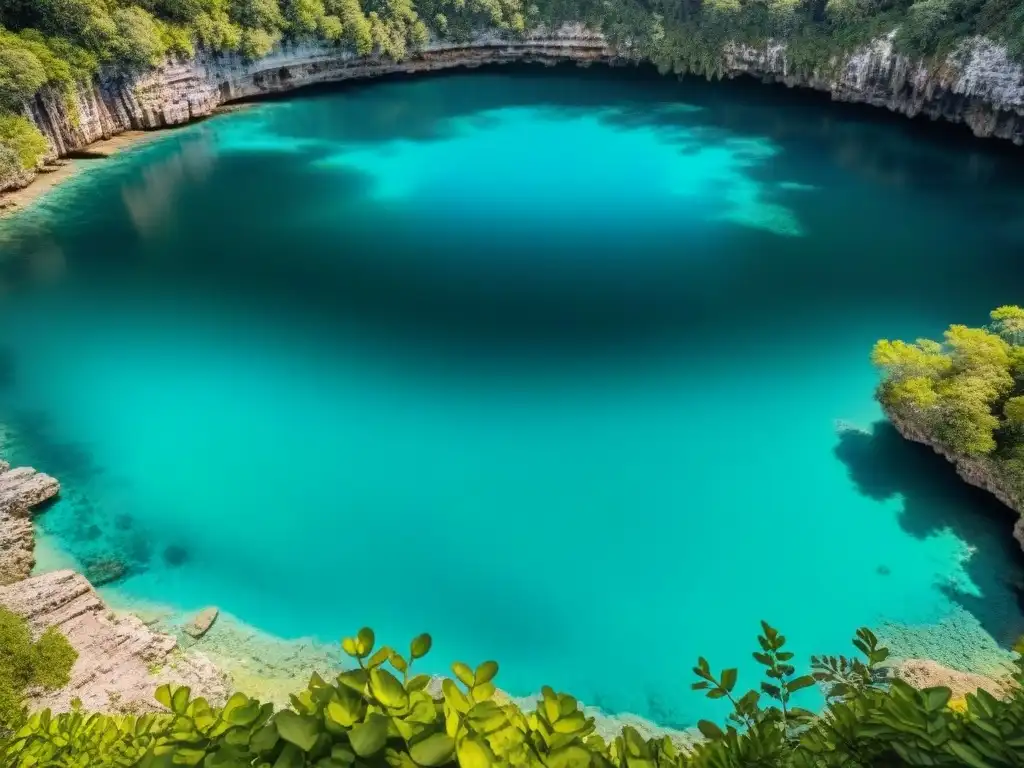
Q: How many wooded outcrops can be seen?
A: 1